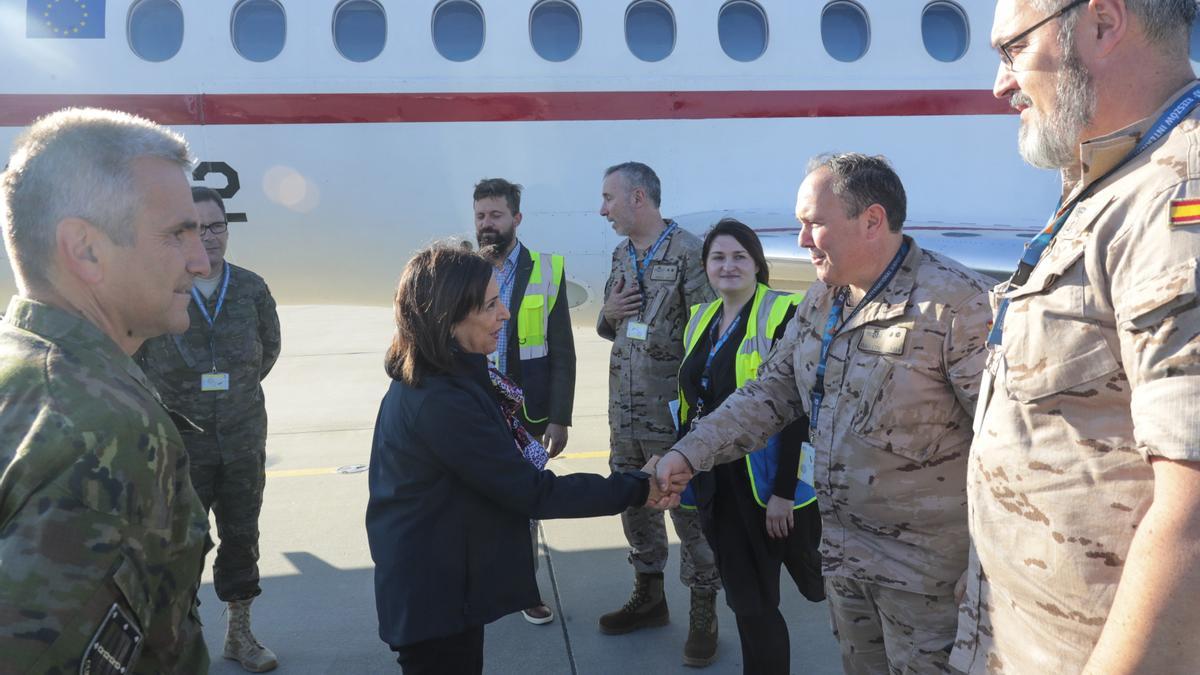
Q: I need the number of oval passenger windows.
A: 9